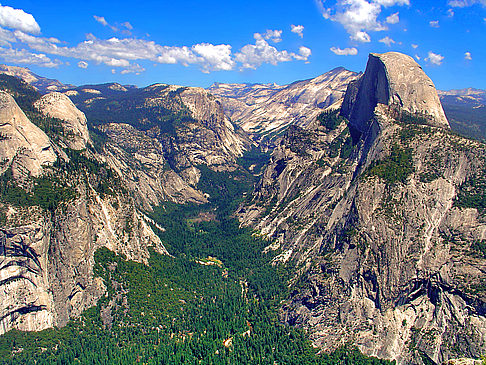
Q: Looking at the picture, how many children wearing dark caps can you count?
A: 0